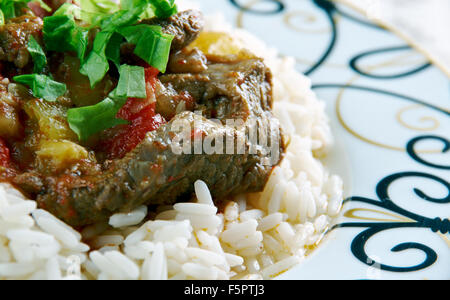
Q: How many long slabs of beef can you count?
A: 2